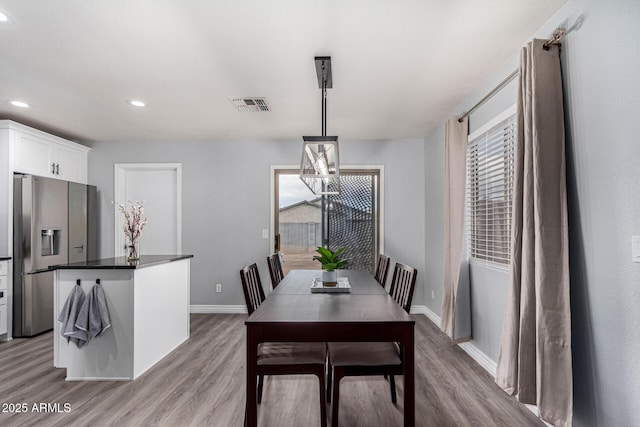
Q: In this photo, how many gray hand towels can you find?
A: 2